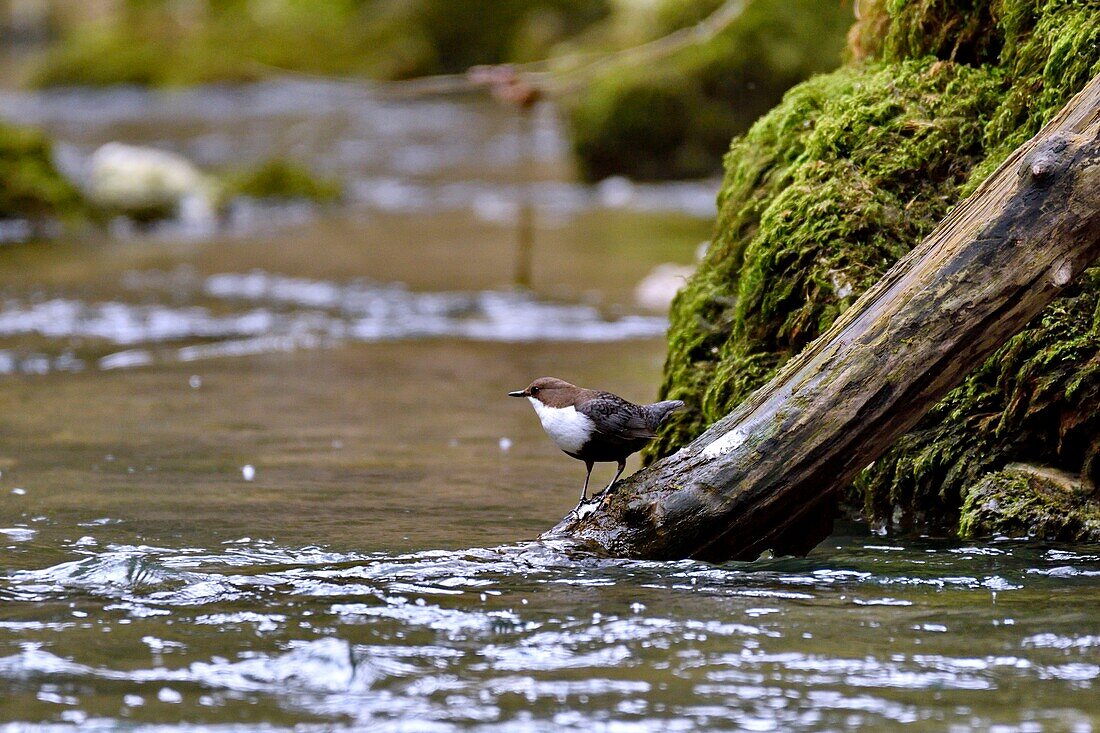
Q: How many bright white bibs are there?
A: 1